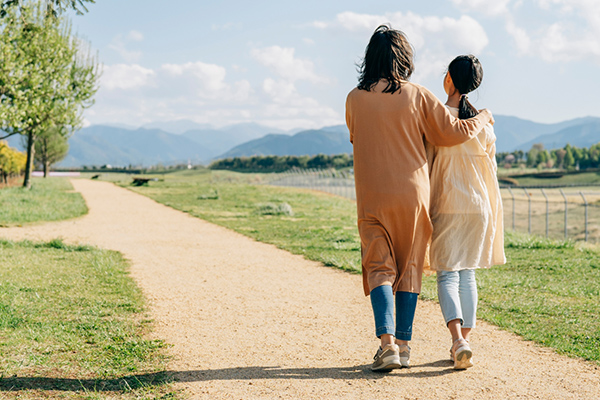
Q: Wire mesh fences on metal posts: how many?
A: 1